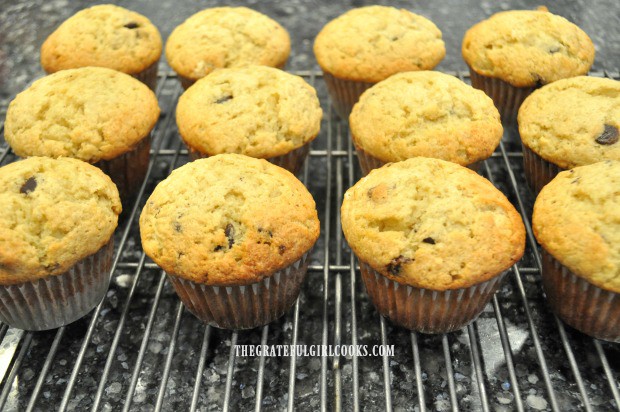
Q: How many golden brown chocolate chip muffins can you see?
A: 12